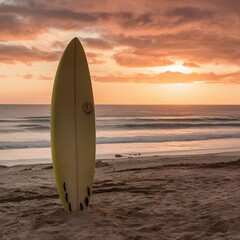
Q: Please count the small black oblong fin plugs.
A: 6